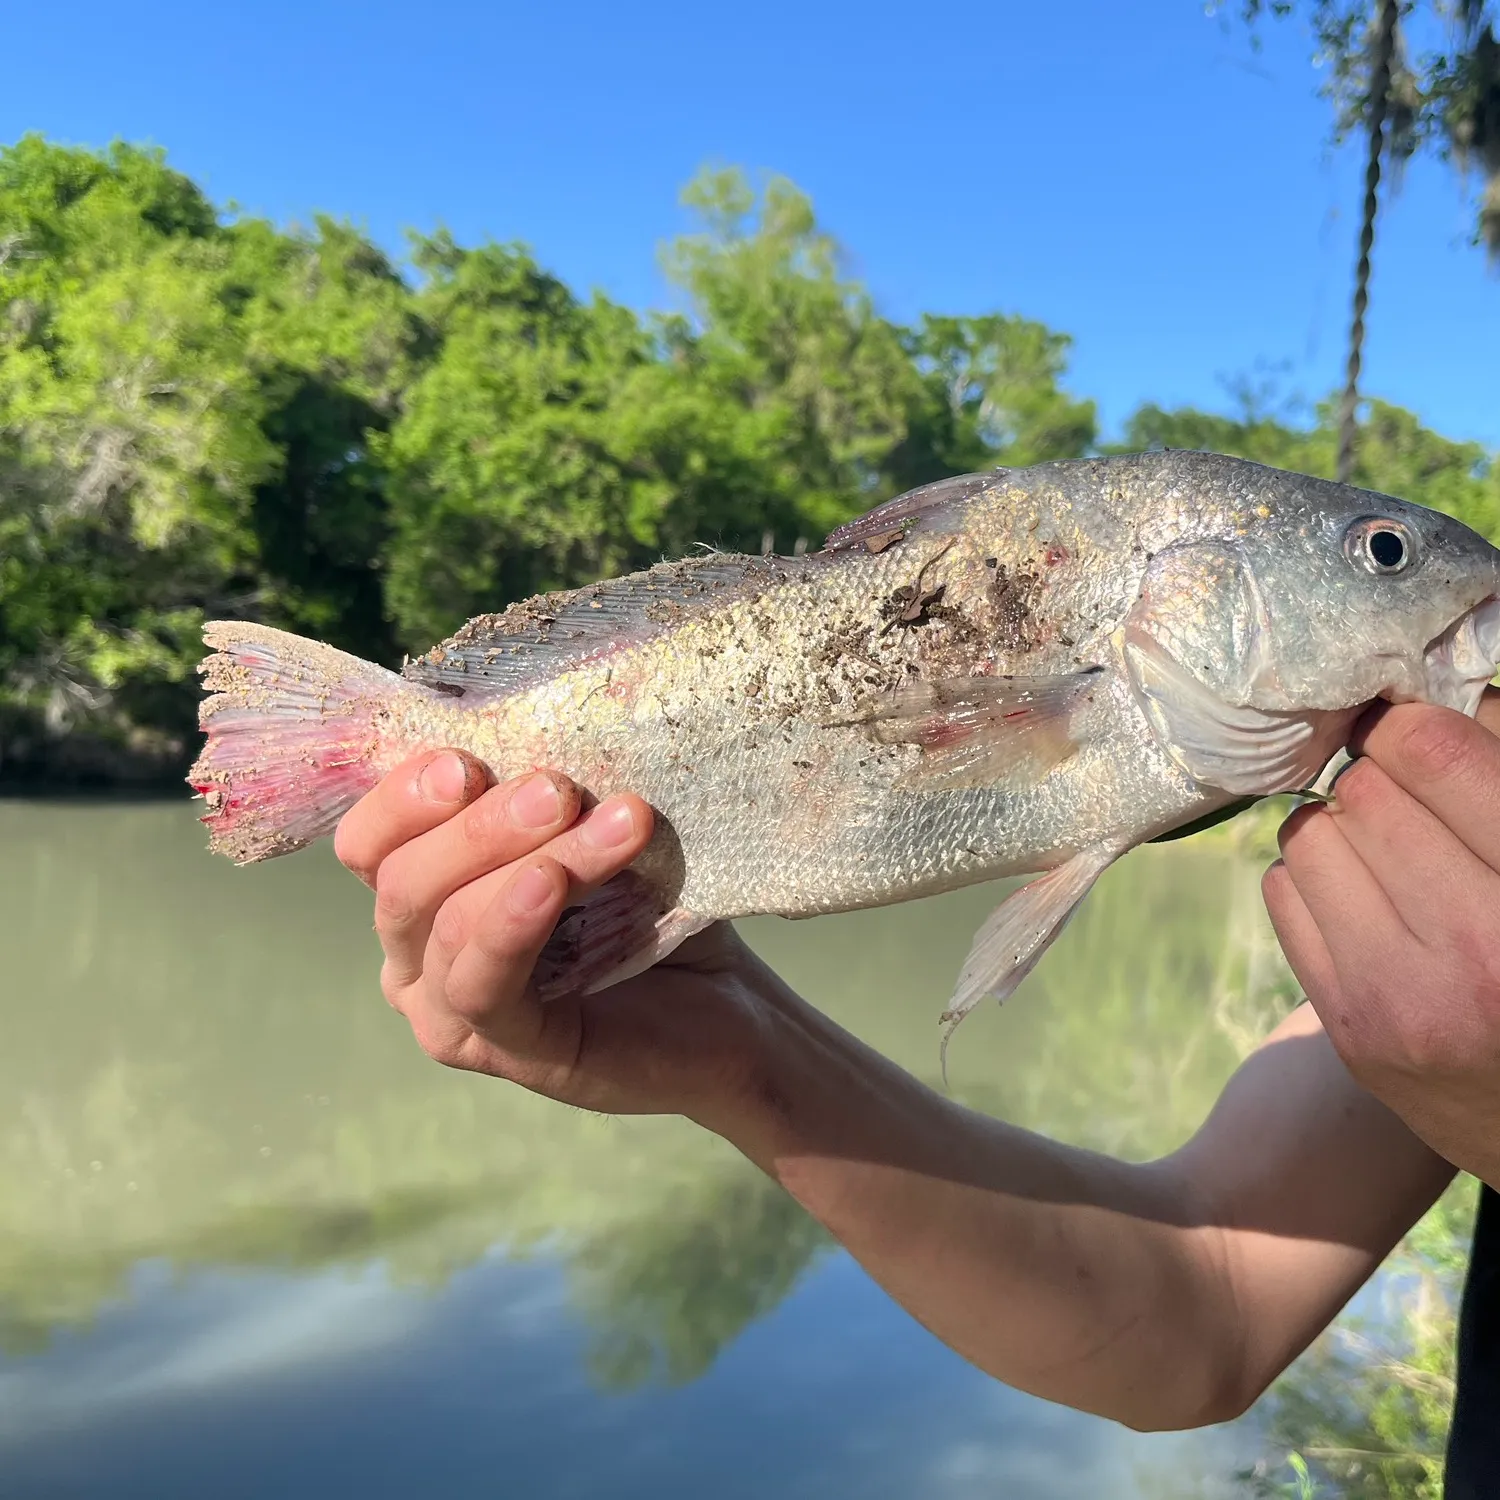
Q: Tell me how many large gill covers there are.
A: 1